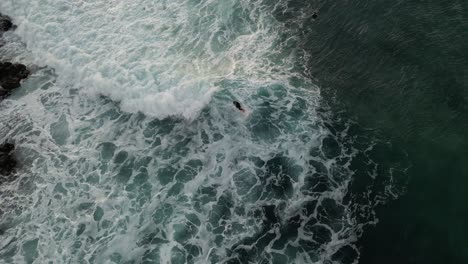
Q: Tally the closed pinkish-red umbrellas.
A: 0